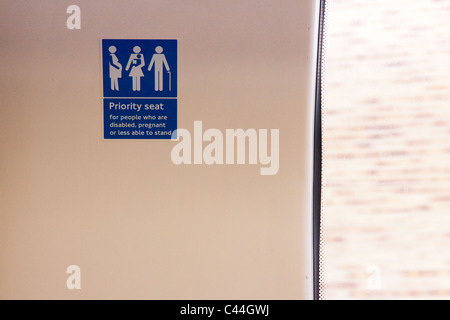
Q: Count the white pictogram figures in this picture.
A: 3